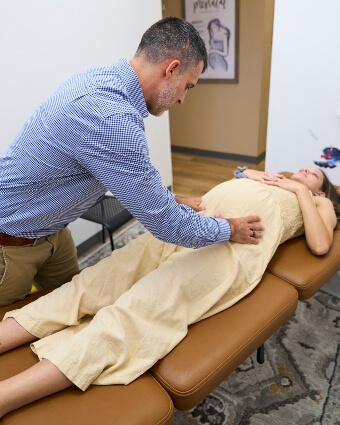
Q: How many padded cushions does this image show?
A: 3